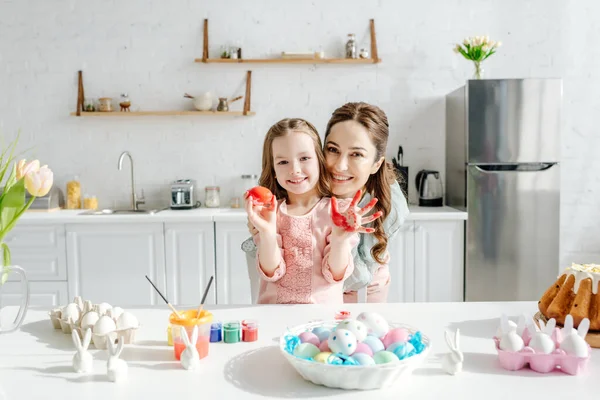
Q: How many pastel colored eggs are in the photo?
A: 11